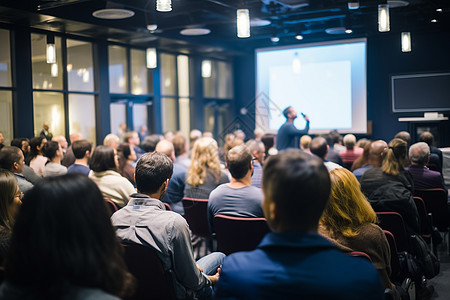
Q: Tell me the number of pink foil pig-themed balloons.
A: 0